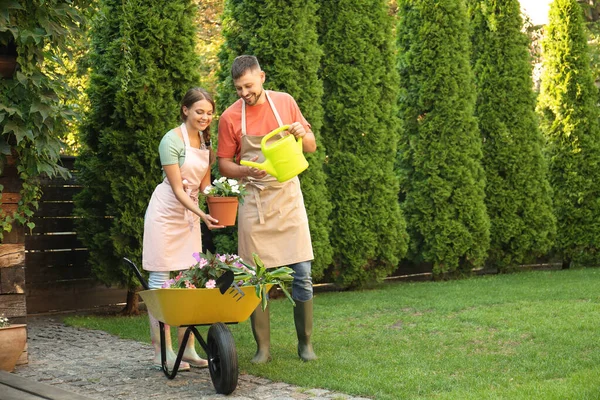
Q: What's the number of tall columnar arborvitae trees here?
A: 6